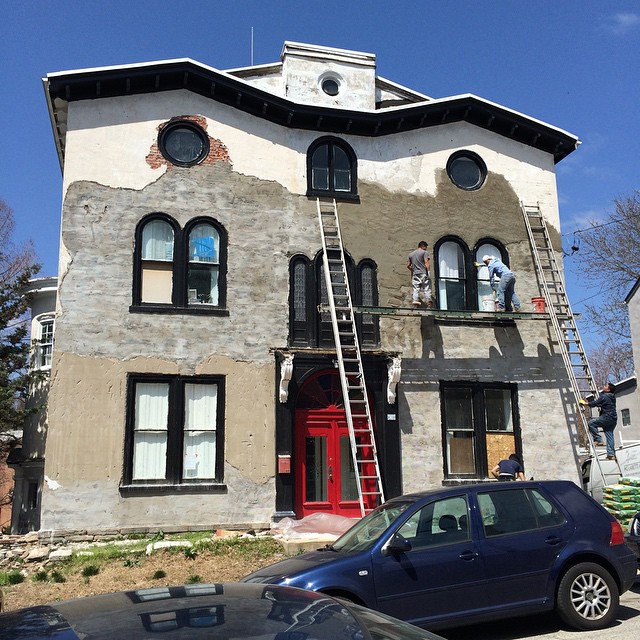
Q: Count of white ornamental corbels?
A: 2